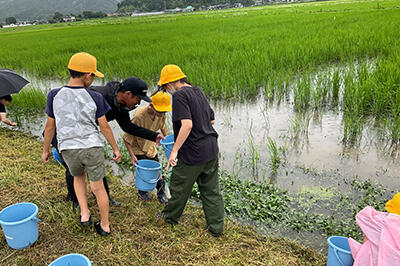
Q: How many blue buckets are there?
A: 5